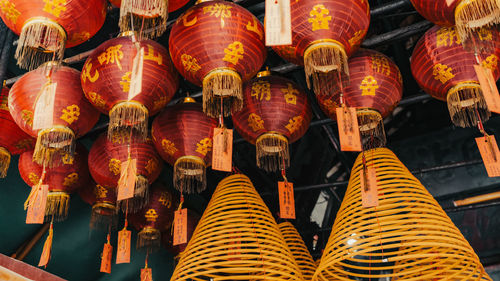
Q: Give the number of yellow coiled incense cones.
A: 3